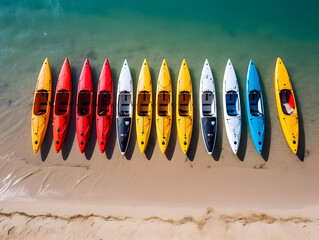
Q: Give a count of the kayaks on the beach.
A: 12